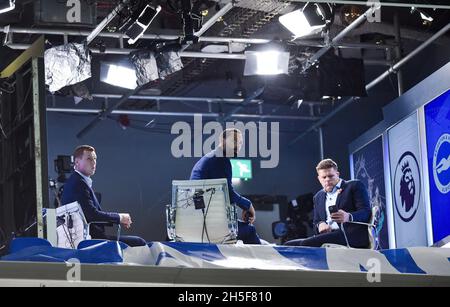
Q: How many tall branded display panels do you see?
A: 3